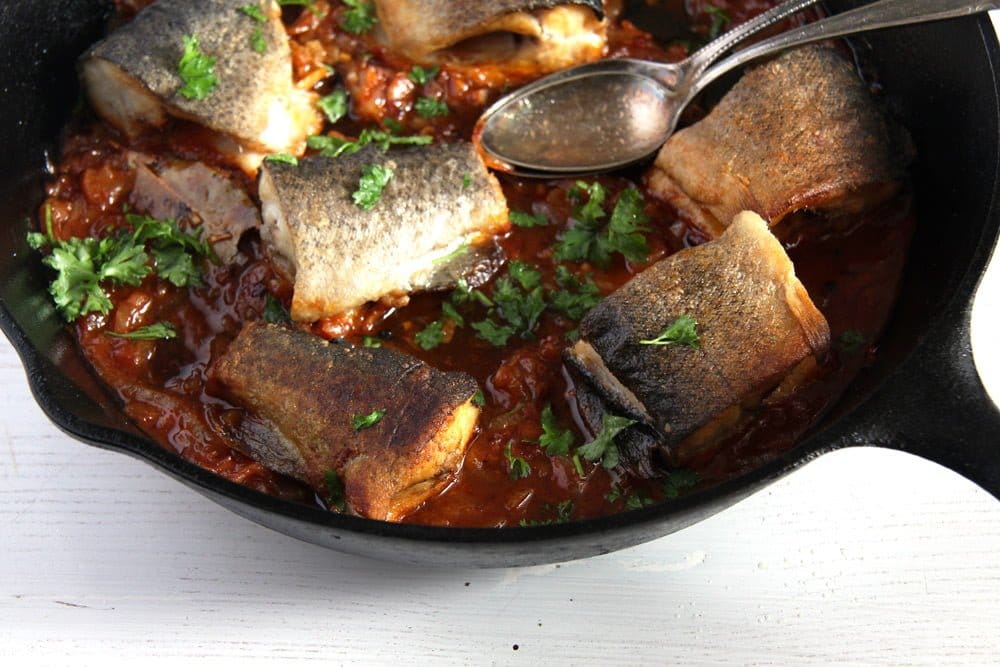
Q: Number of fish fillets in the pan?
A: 6